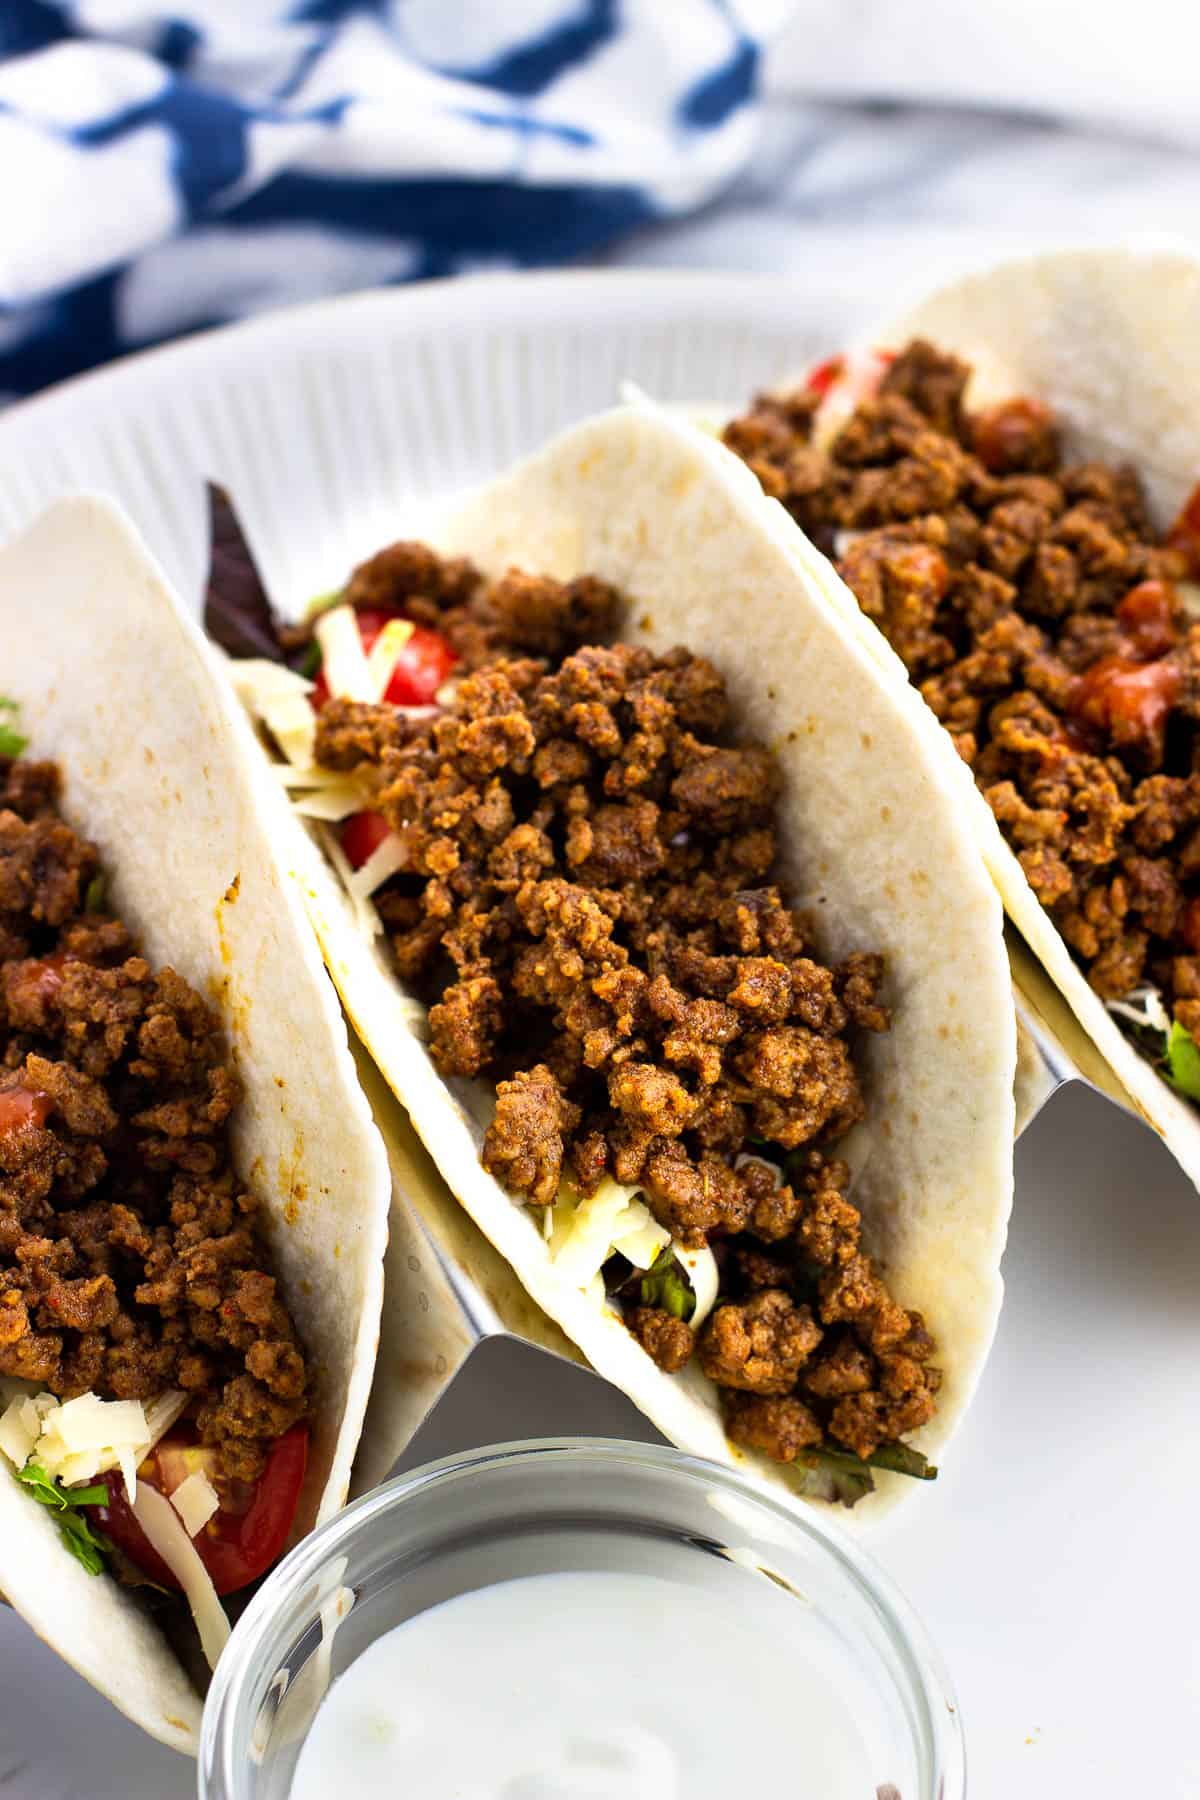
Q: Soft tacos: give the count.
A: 3